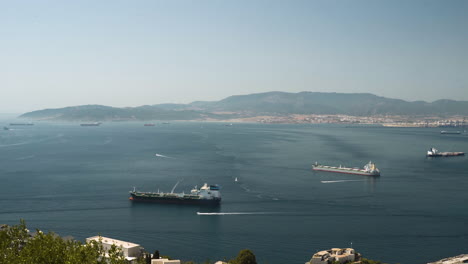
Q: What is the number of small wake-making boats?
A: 3